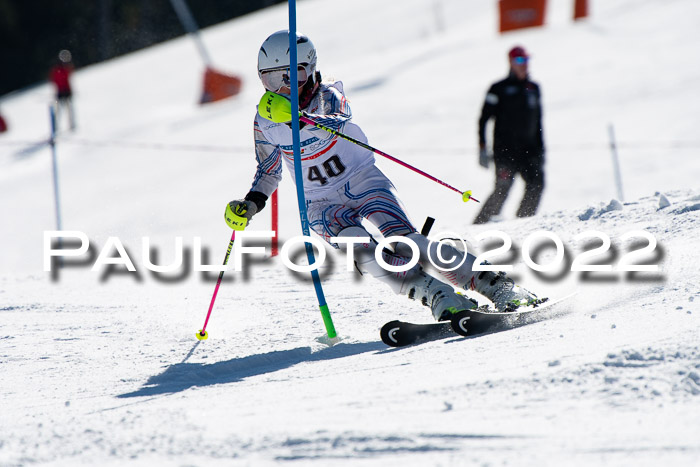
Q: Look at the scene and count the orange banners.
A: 3